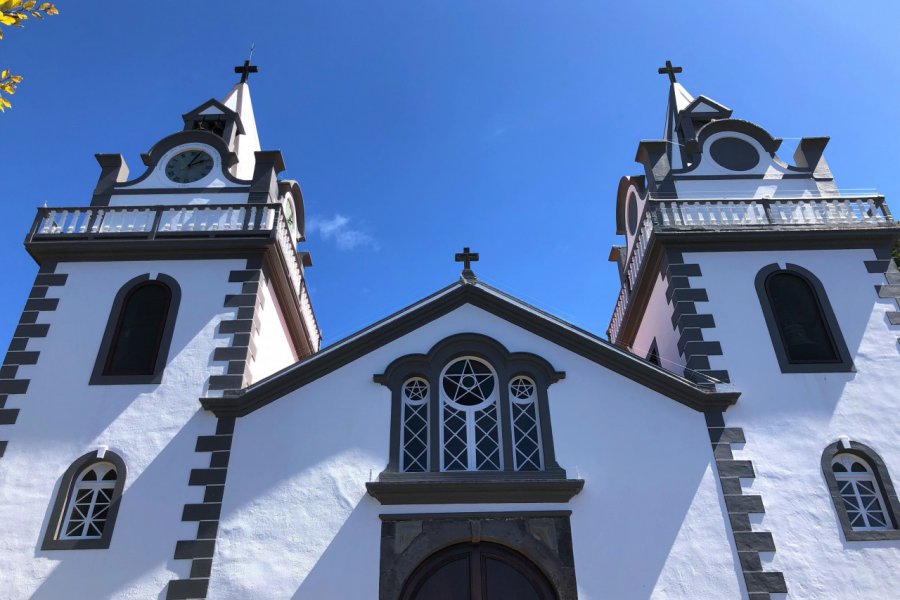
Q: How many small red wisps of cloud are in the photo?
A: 0